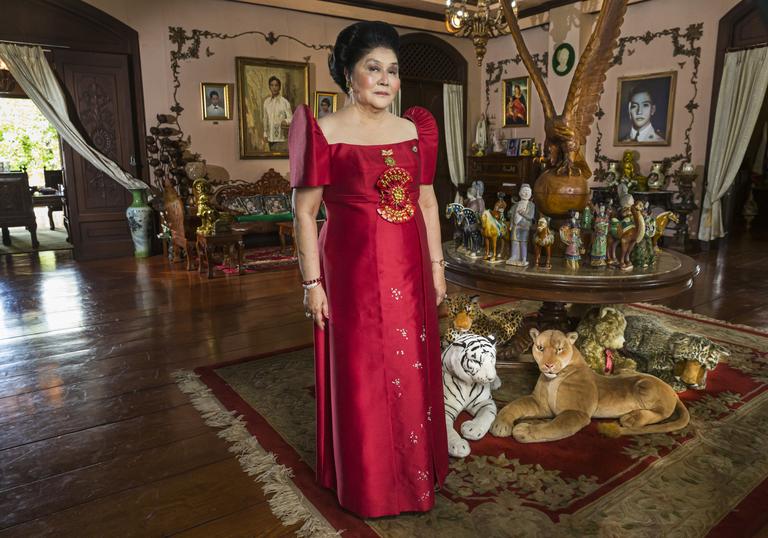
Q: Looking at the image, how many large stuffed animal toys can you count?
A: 5